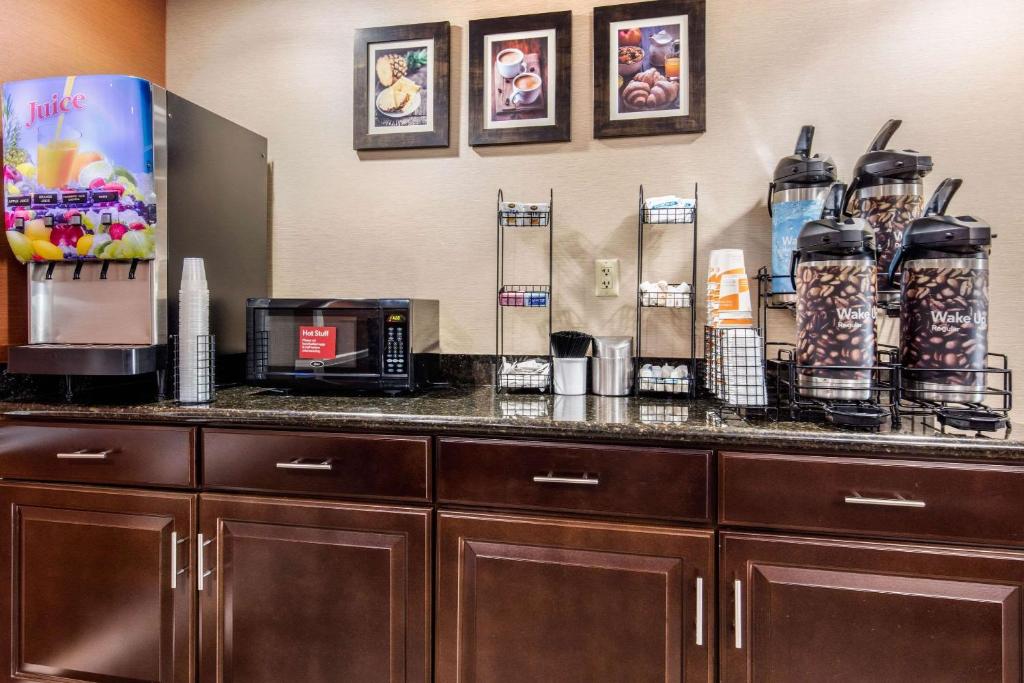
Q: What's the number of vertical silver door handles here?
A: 4